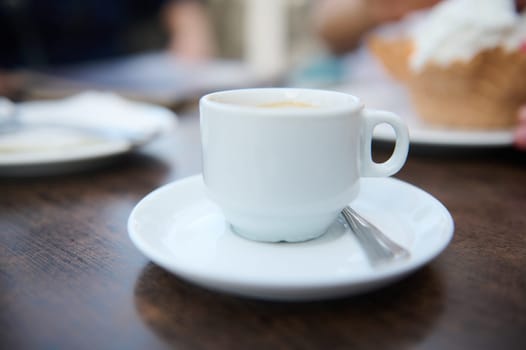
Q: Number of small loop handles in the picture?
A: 1